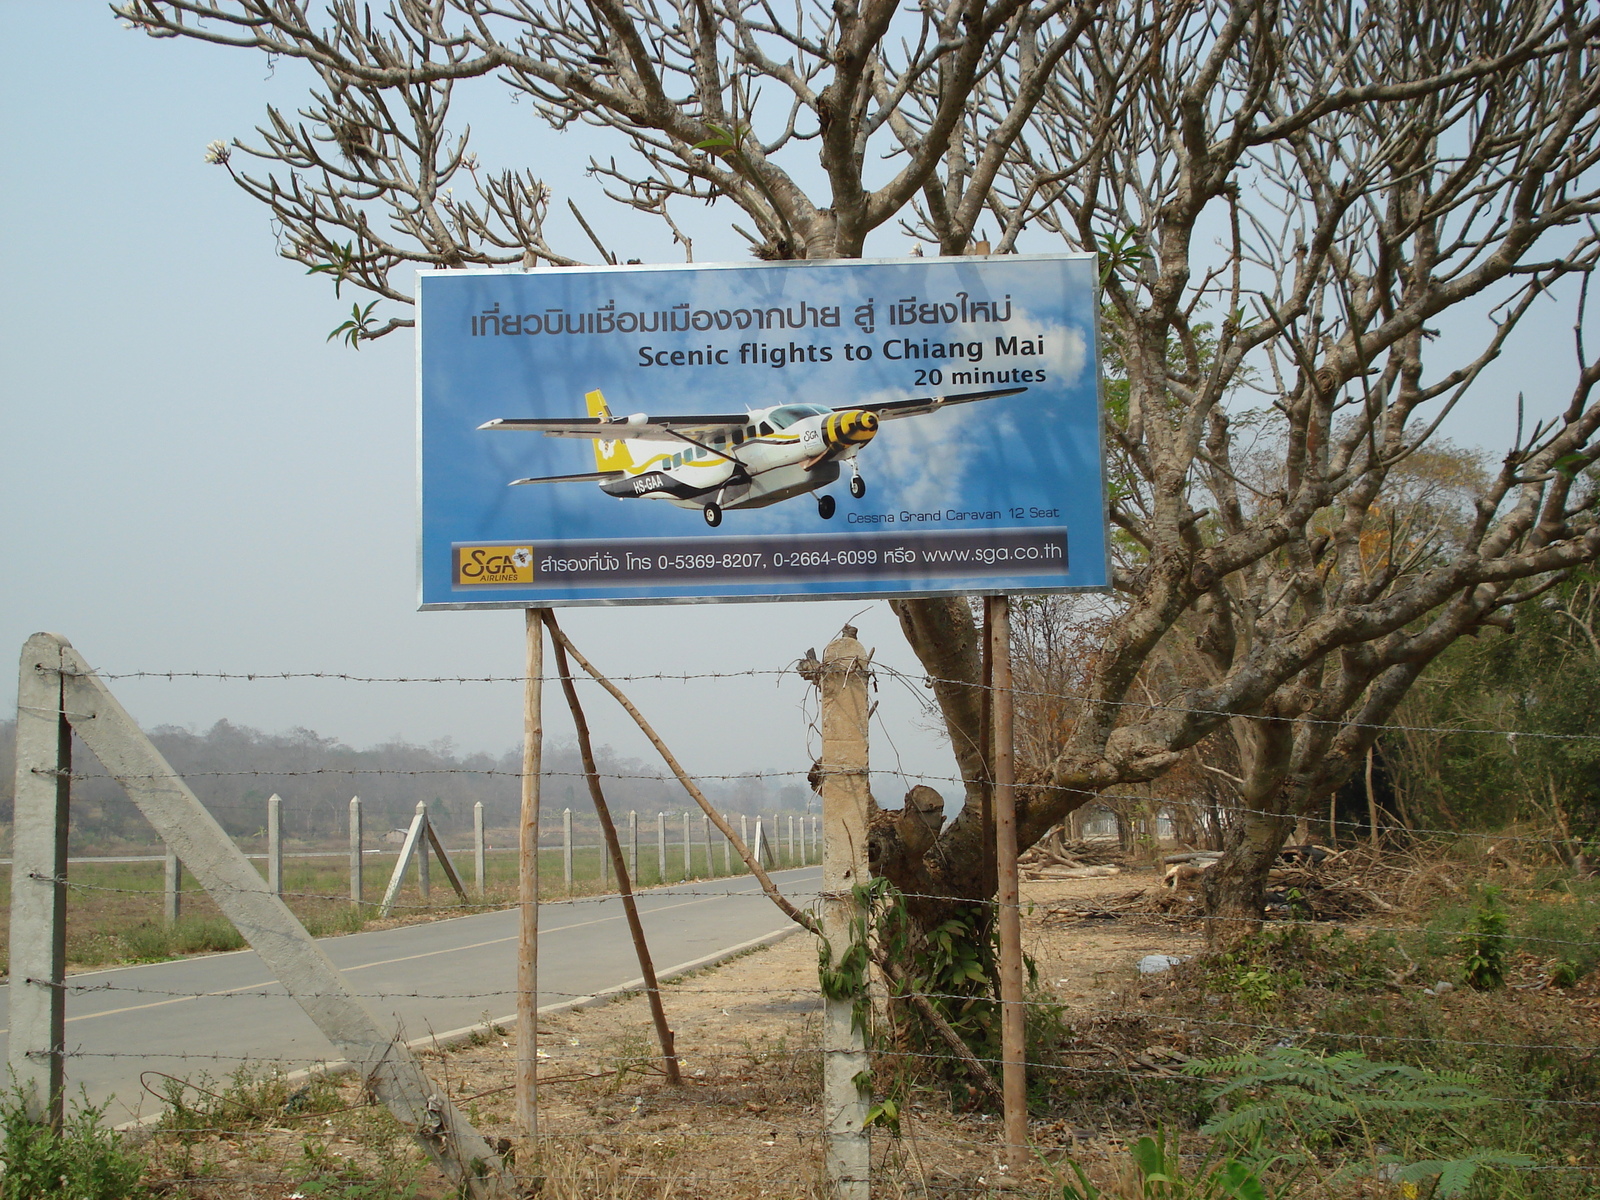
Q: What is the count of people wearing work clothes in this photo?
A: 0